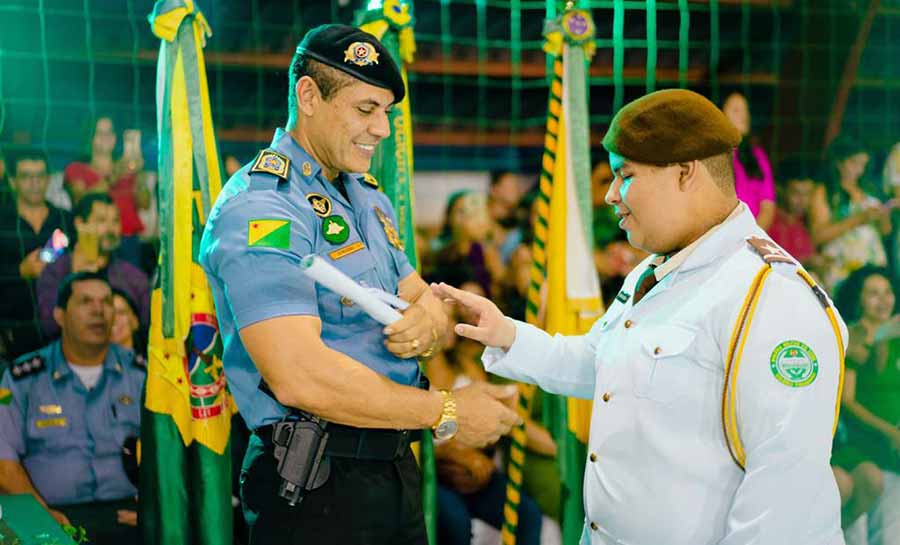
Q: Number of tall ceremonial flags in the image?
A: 3